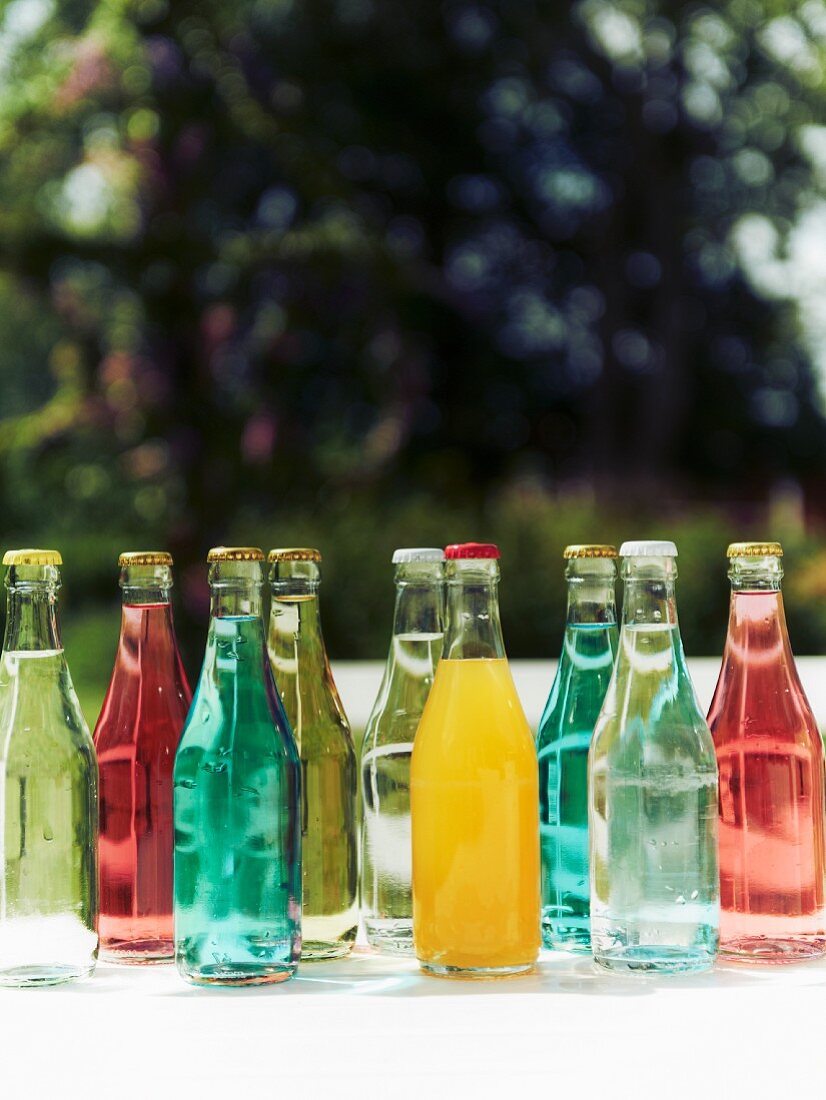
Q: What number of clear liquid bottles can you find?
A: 3